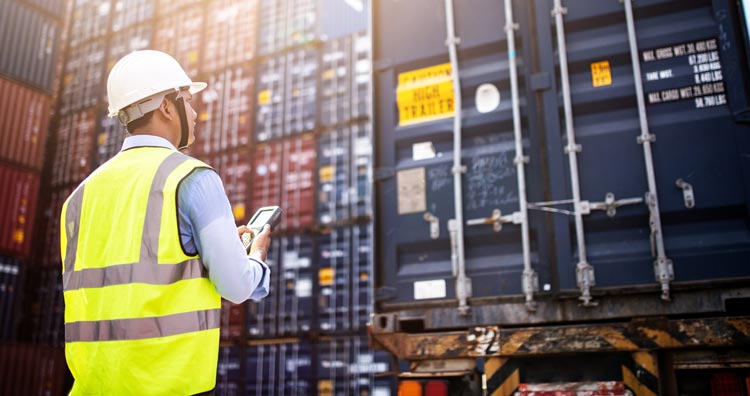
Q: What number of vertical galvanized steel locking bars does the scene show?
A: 4